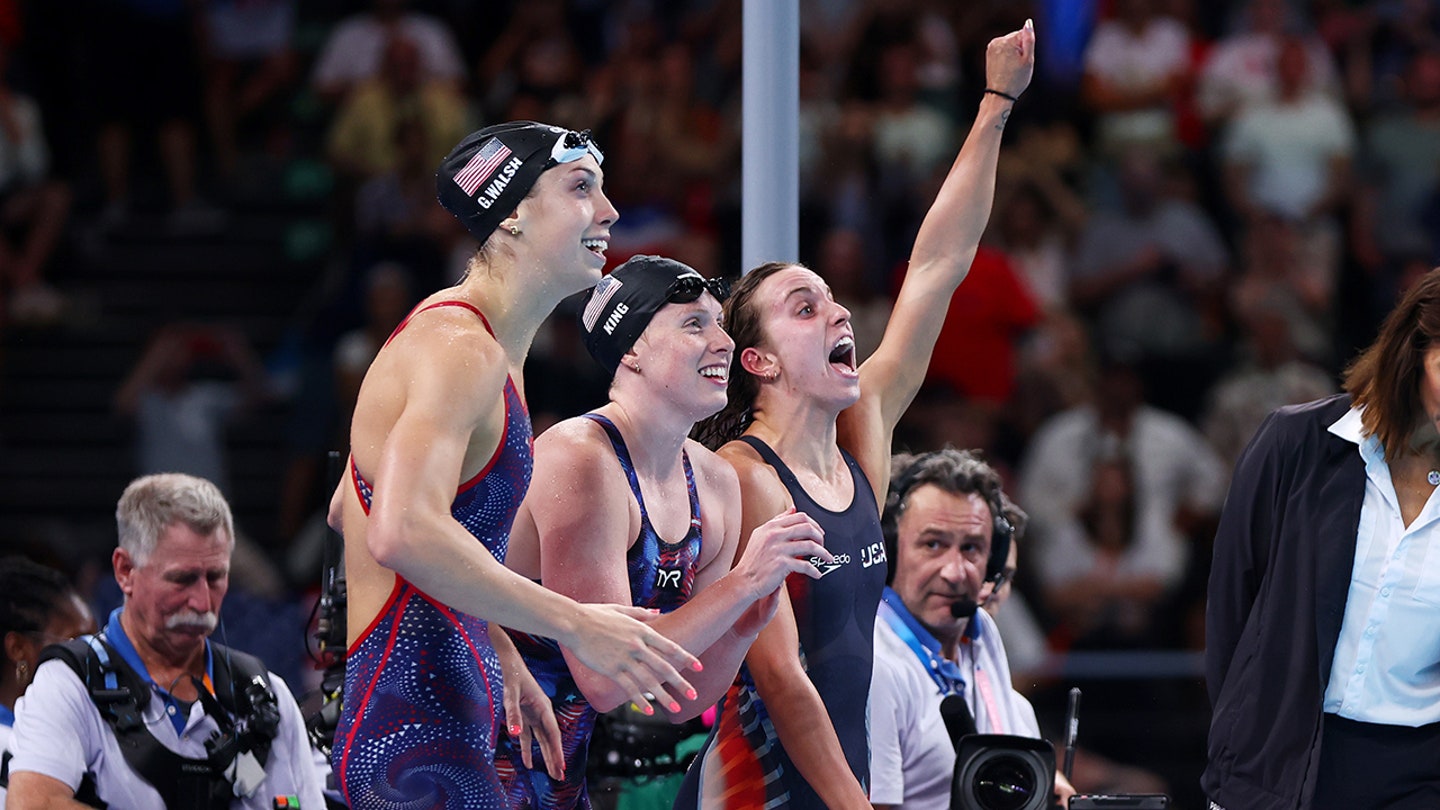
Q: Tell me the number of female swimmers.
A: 3